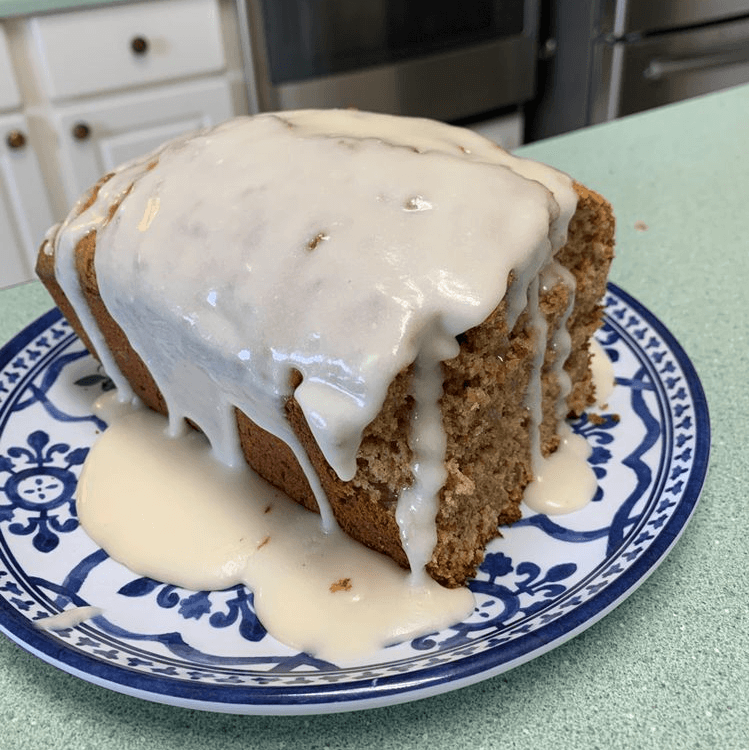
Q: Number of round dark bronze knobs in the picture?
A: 3